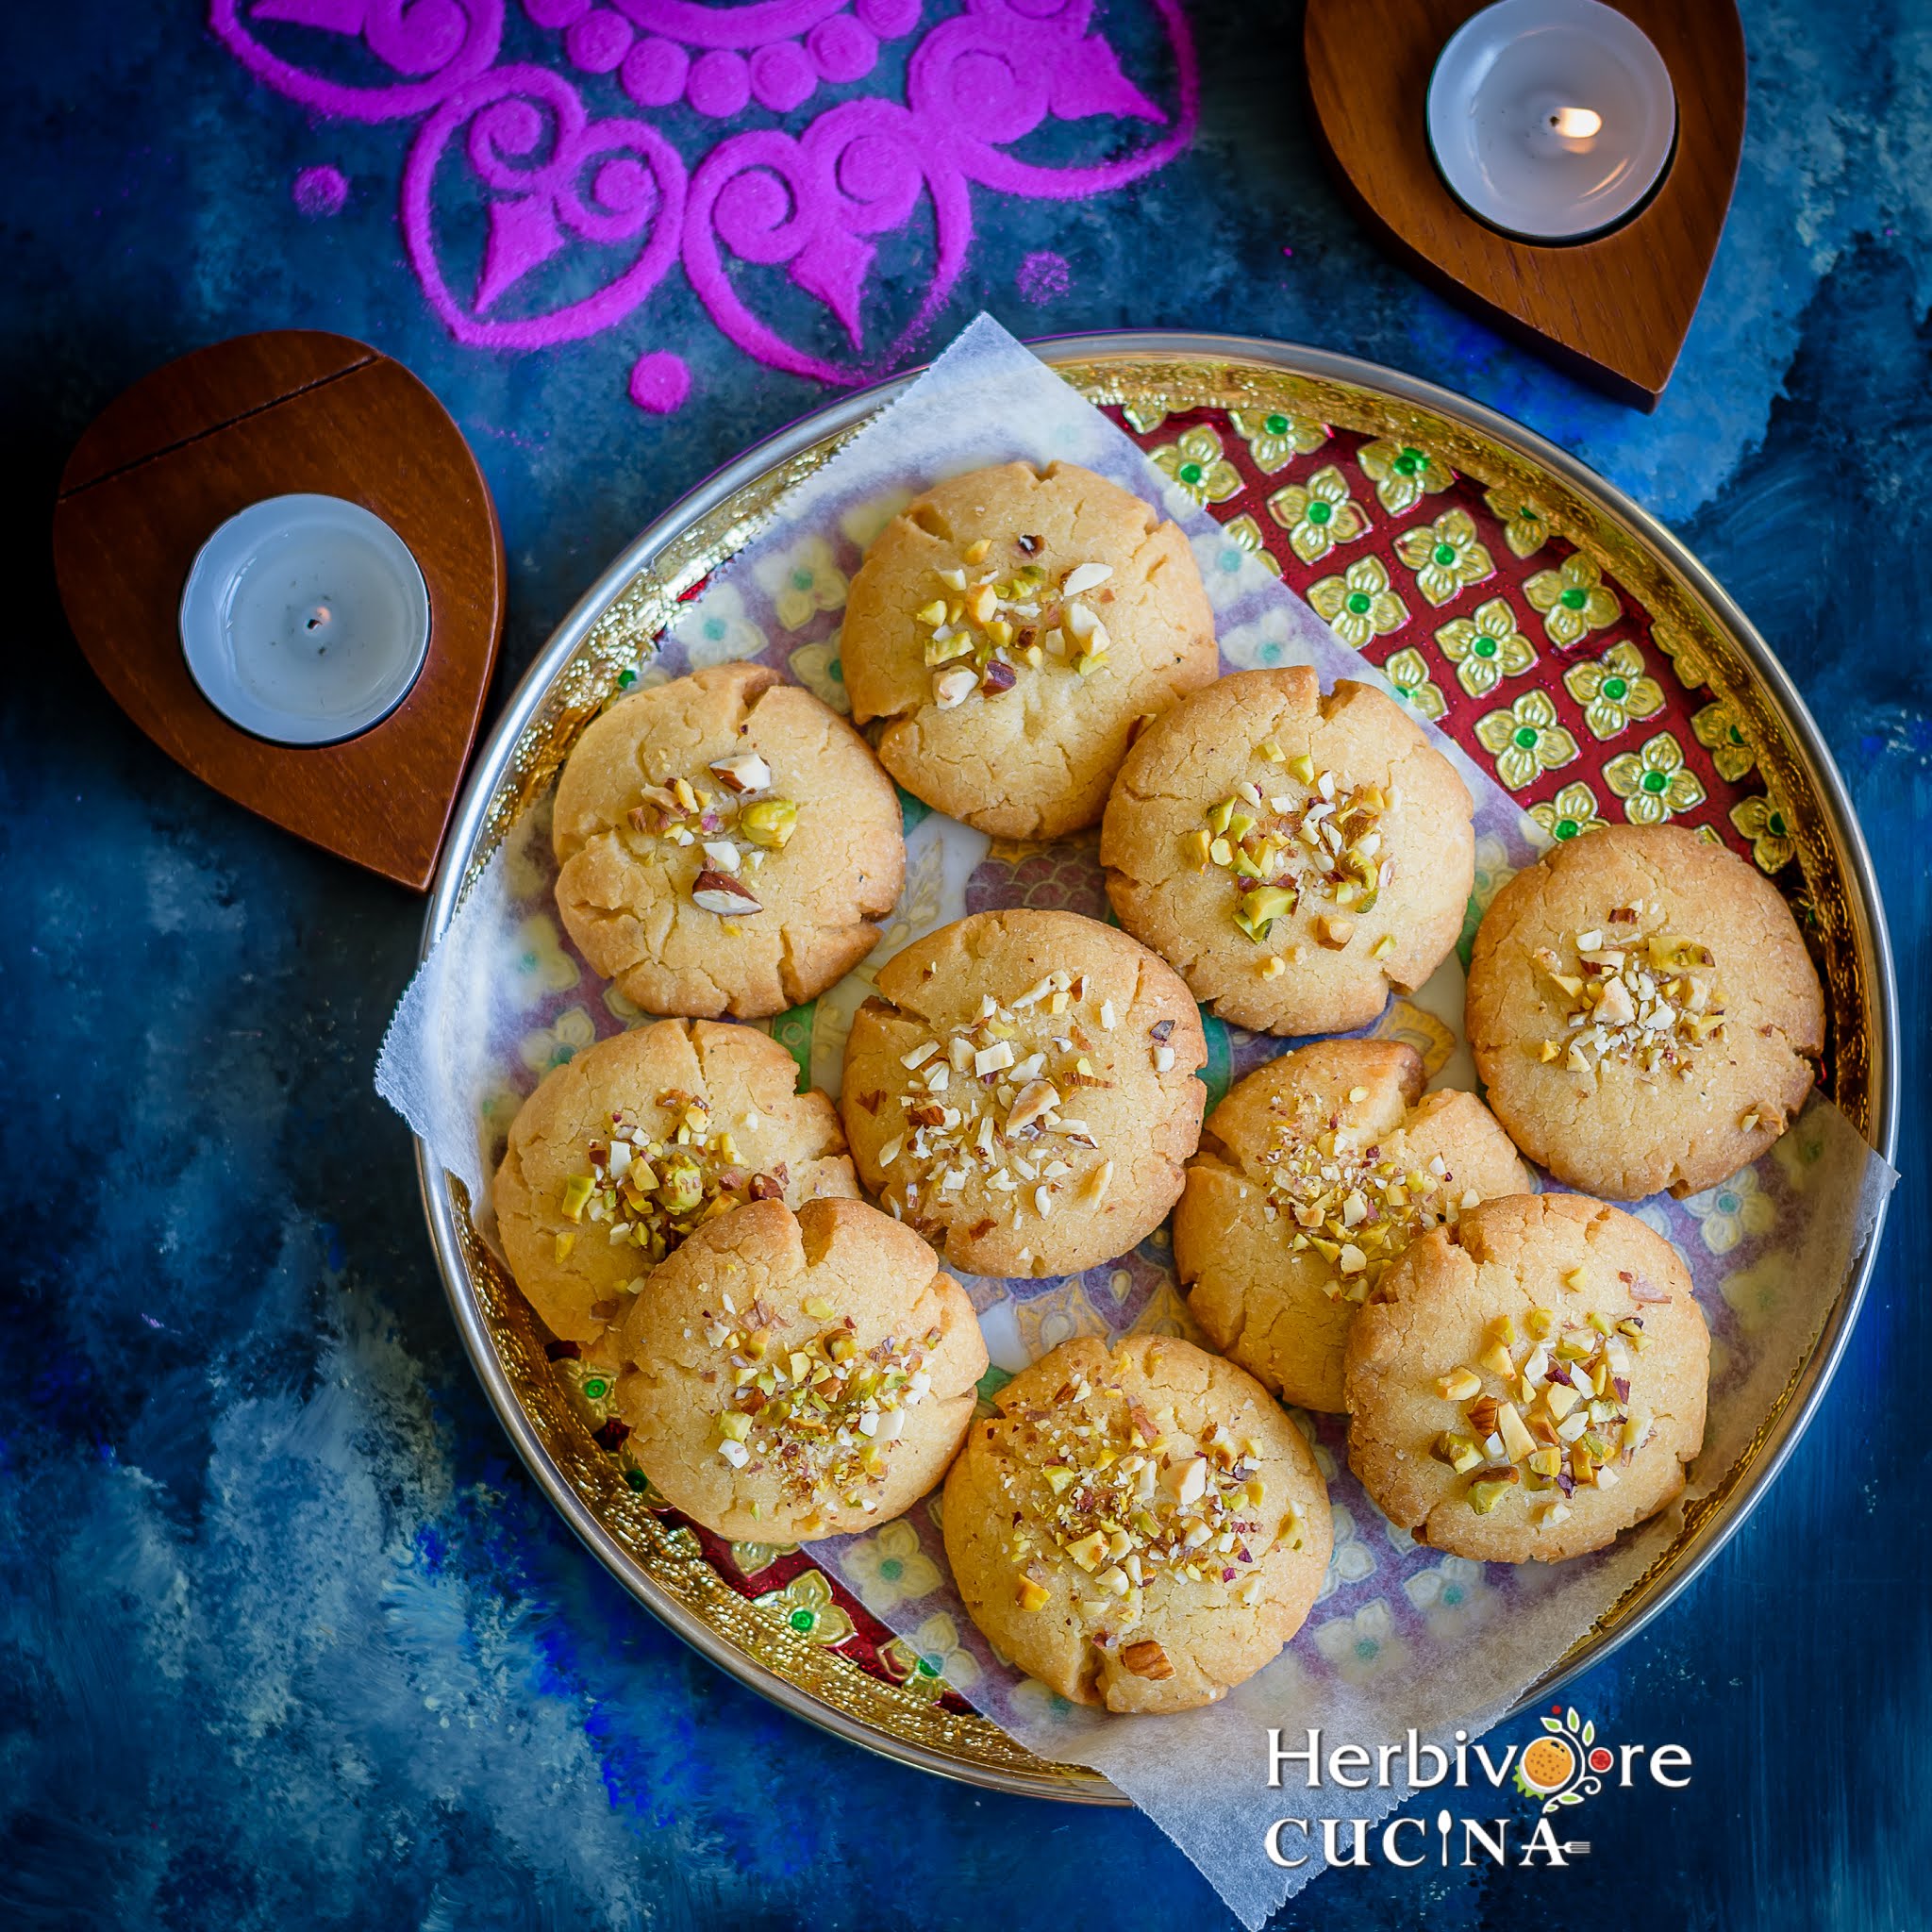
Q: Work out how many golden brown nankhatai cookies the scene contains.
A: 10